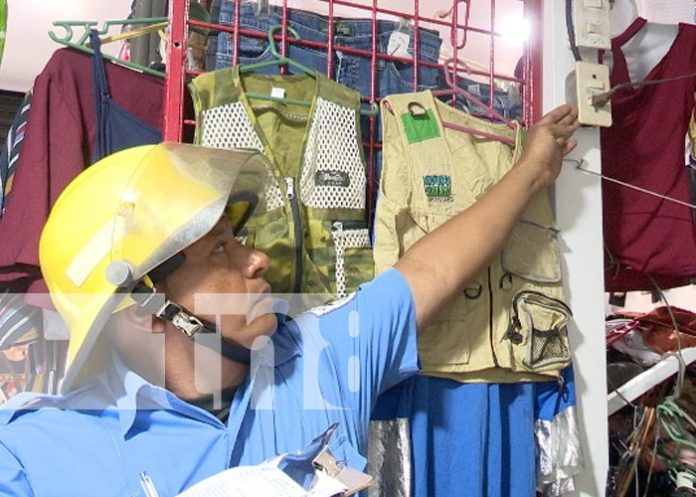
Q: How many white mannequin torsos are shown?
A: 1